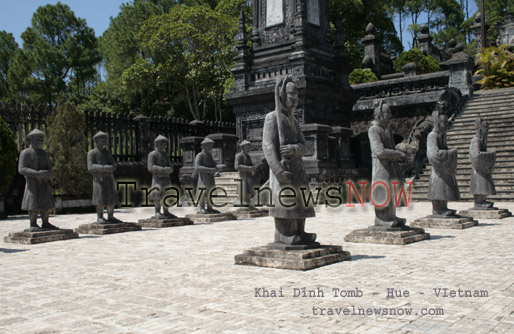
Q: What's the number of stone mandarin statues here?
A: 9